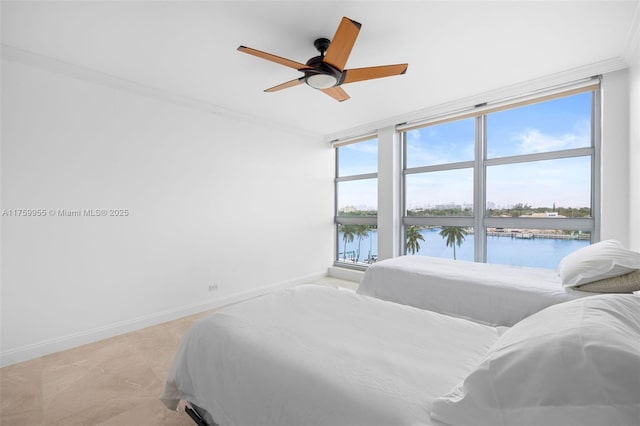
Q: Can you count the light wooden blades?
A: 5